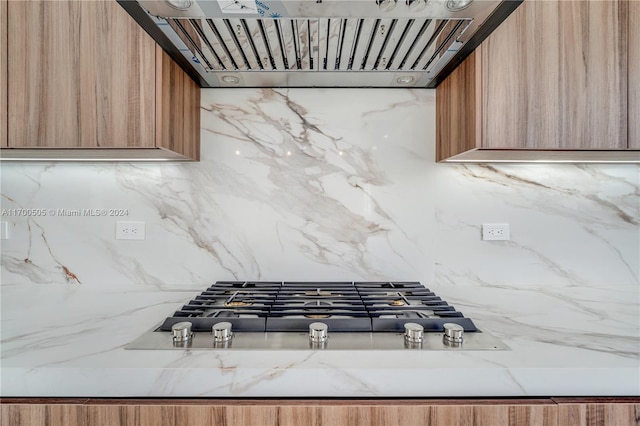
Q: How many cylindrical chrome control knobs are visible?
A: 5